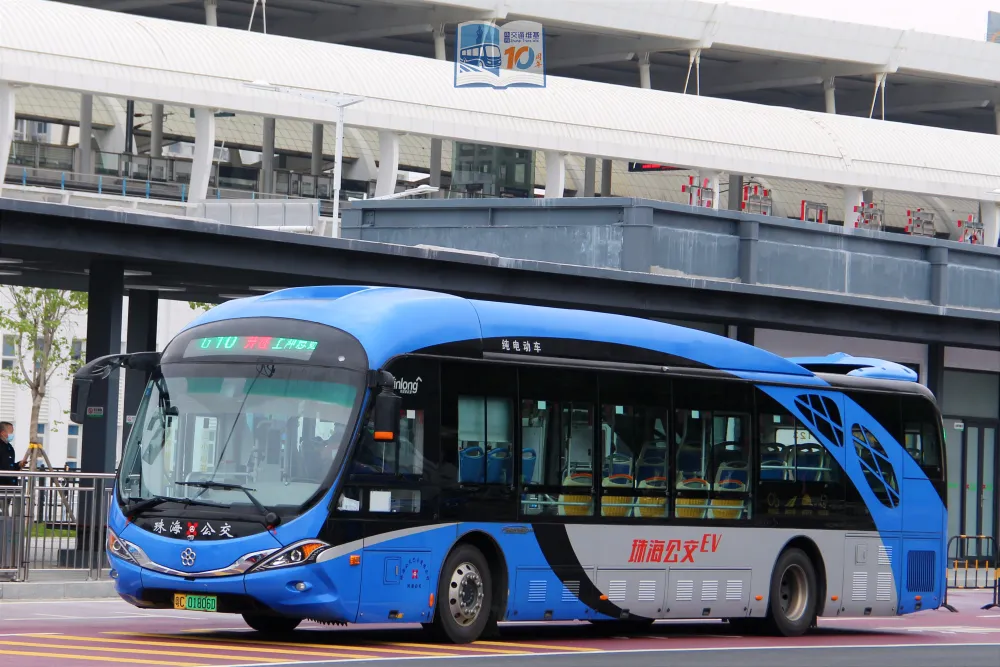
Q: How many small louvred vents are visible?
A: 10